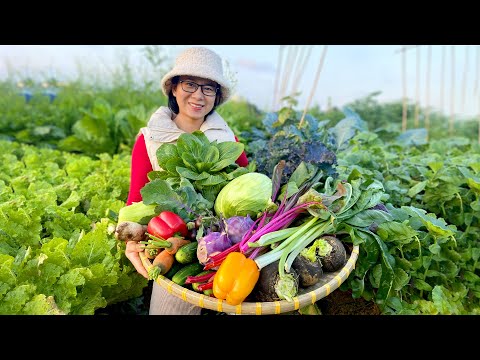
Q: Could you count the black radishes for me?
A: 3